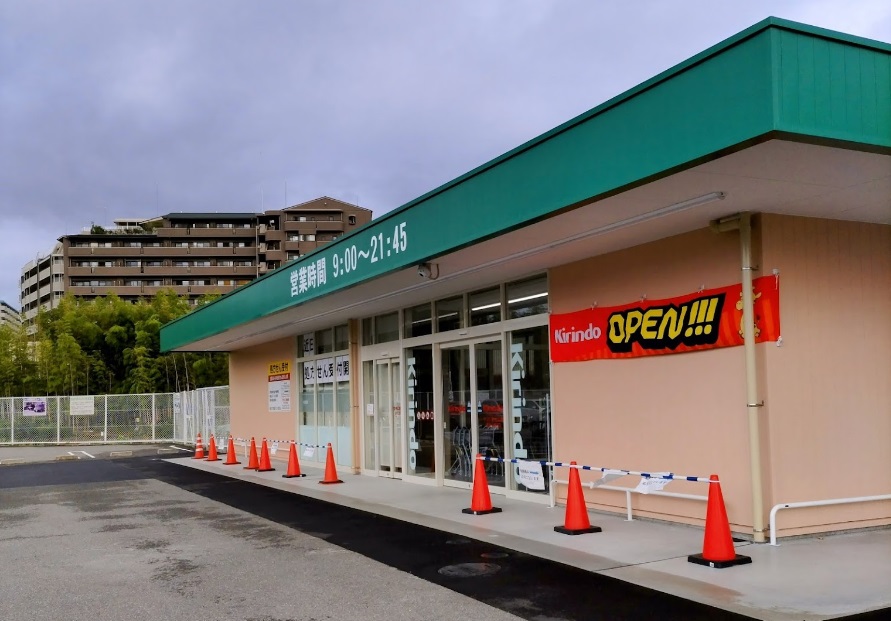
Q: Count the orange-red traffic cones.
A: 10